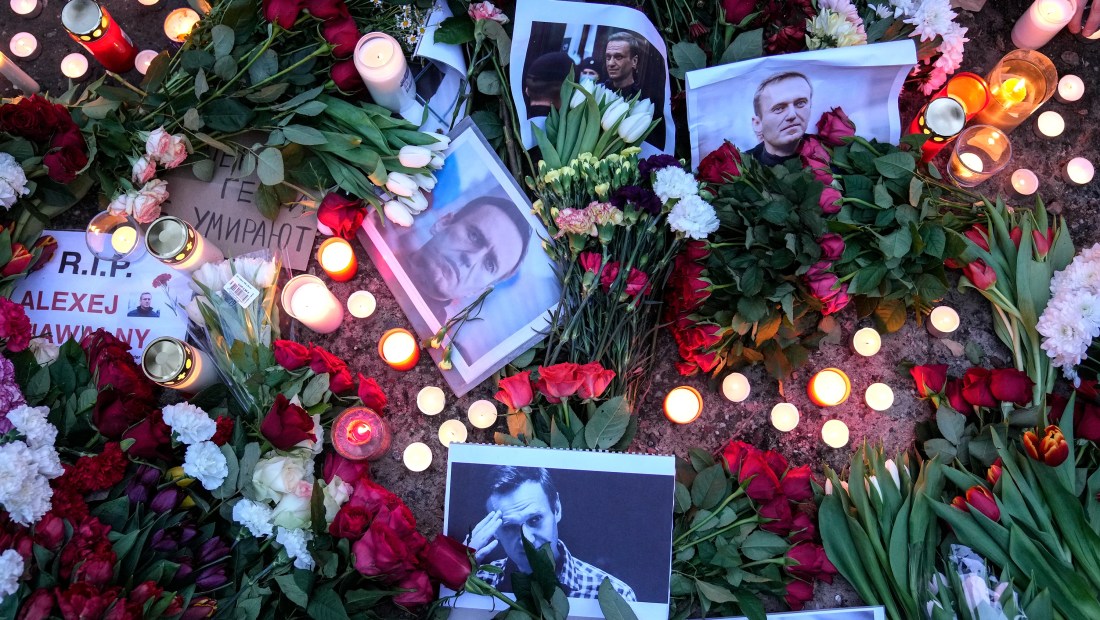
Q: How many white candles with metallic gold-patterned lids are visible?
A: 2